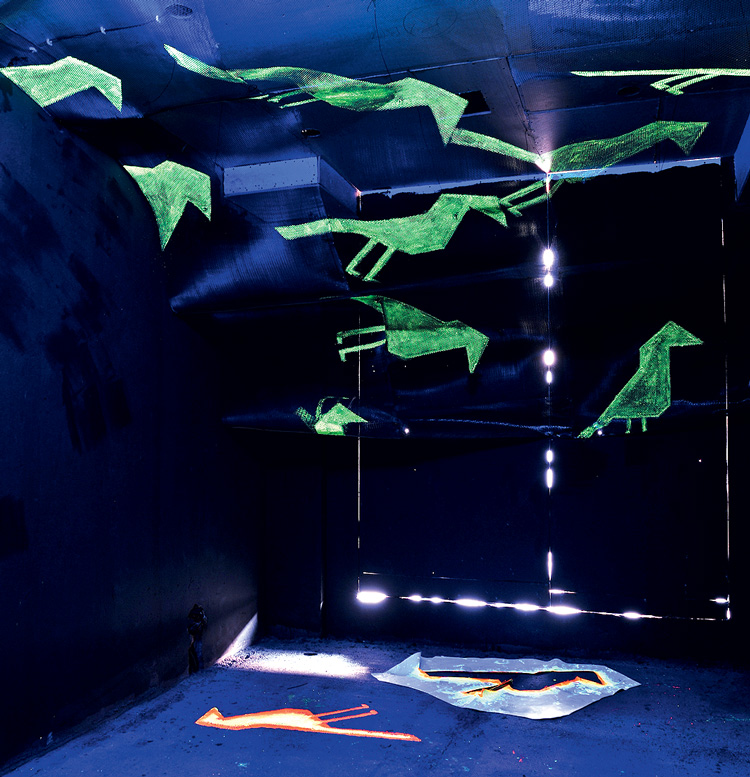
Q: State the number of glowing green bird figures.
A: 9